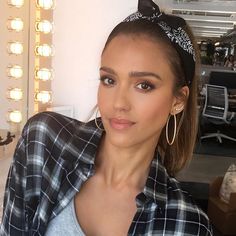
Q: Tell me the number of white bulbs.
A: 11